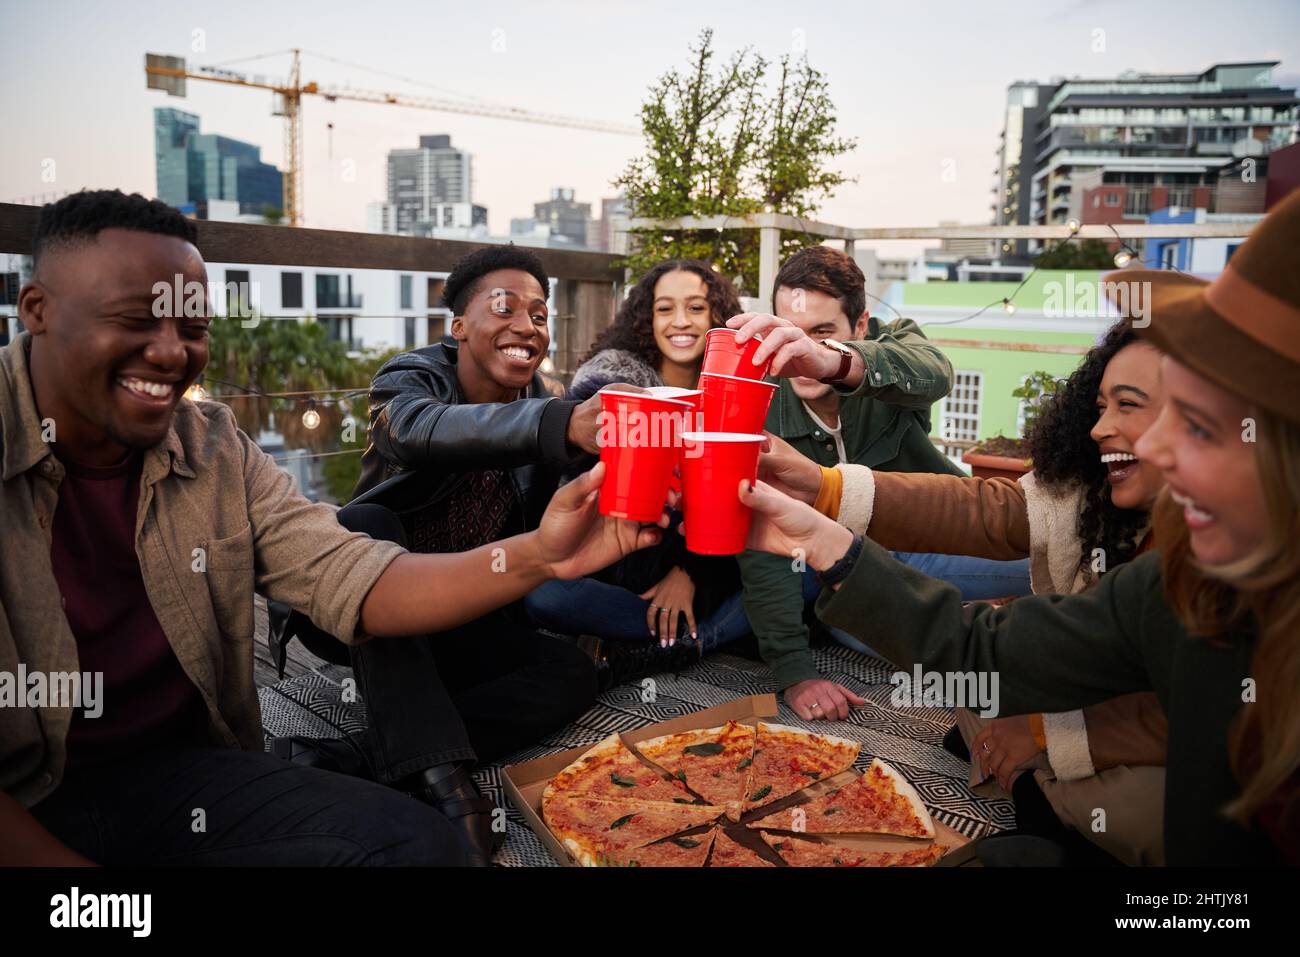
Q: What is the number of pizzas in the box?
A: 1